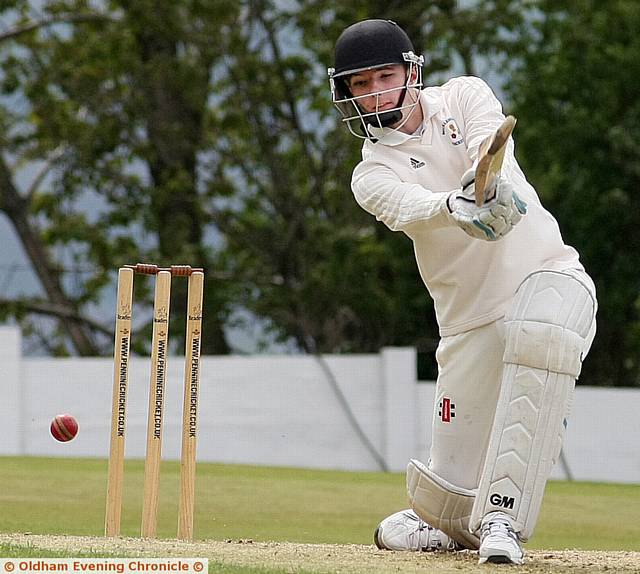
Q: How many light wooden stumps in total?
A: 3